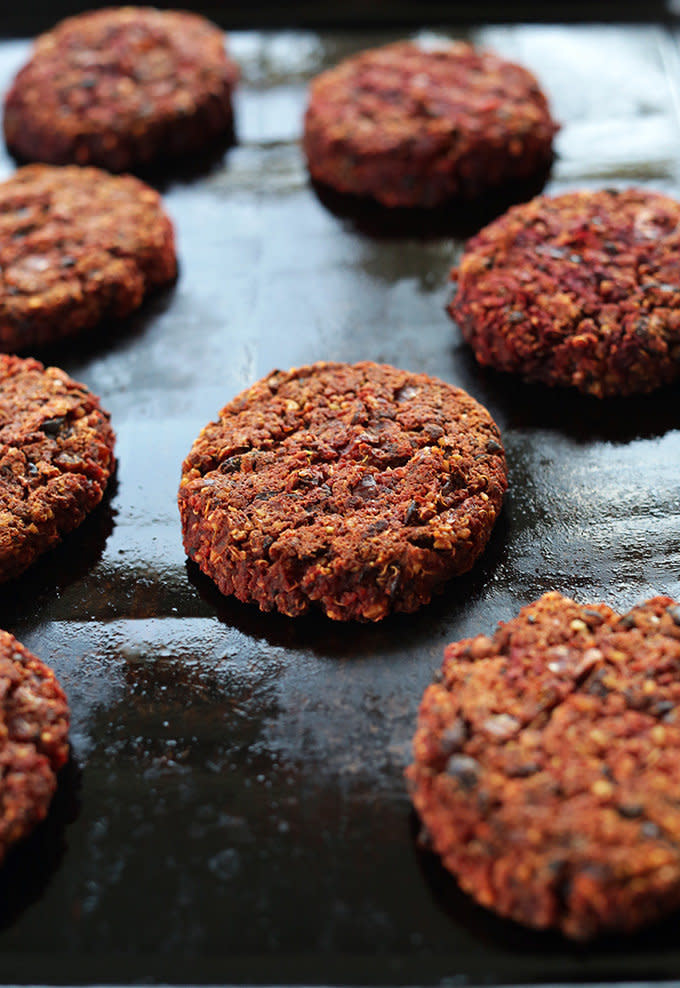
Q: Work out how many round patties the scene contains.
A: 8